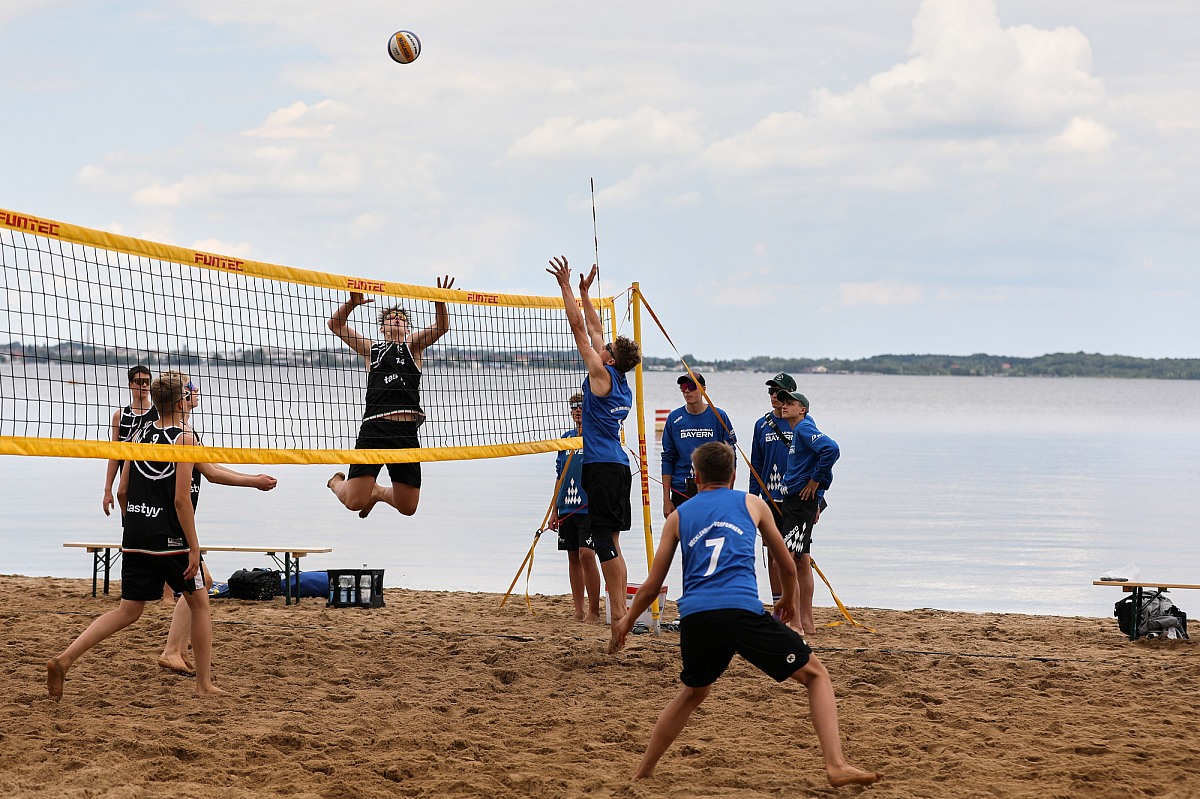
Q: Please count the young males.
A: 10